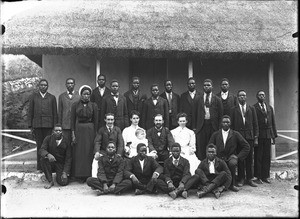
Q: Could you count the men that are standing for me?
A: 12